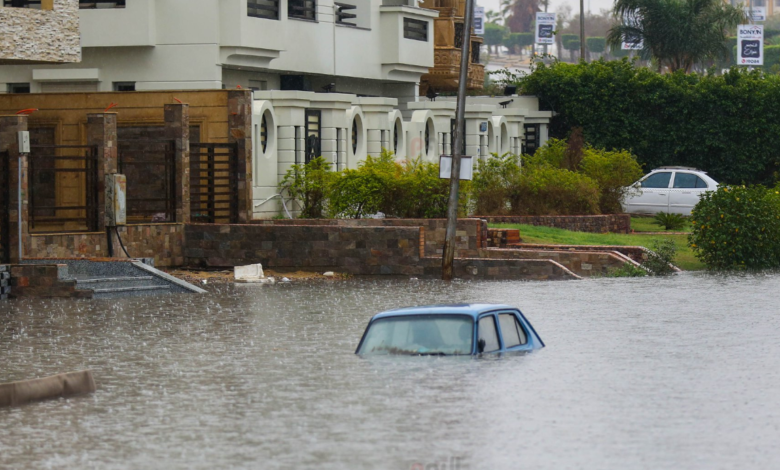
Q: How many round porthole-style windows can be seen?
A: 6